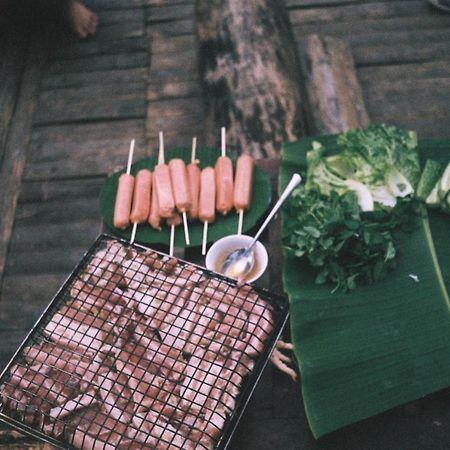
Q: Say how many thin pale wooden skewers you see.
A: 9